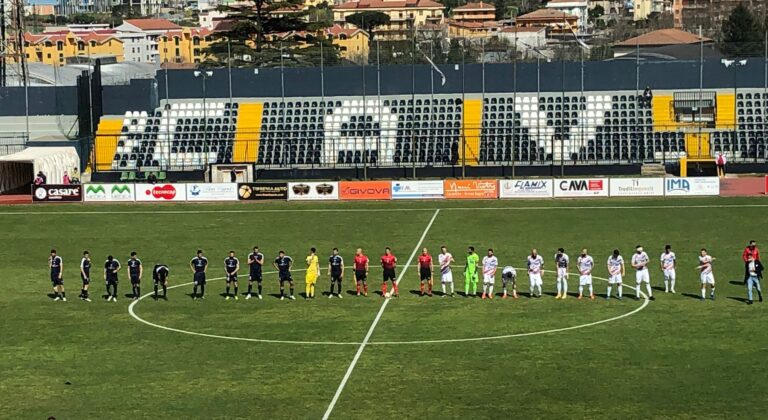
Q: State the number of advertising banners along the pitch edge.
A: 13